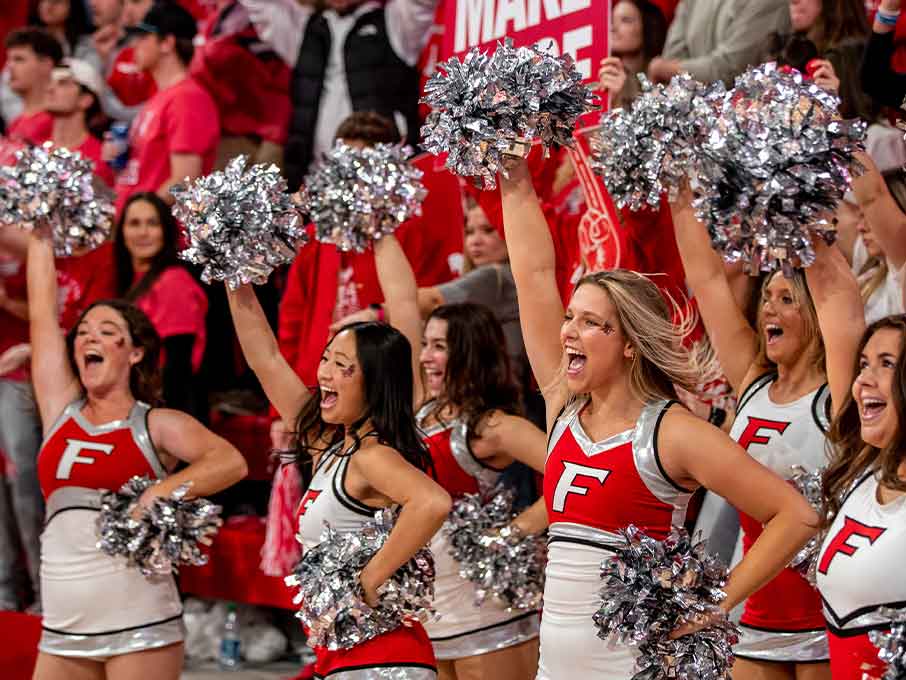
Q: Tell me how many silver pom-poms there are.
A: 12